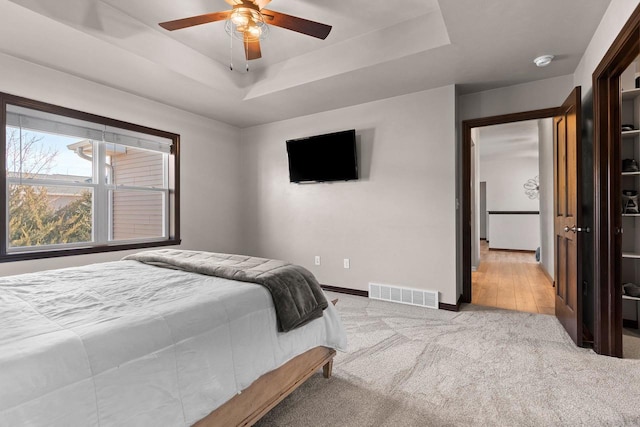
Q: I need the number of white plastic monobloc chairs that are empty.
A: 0